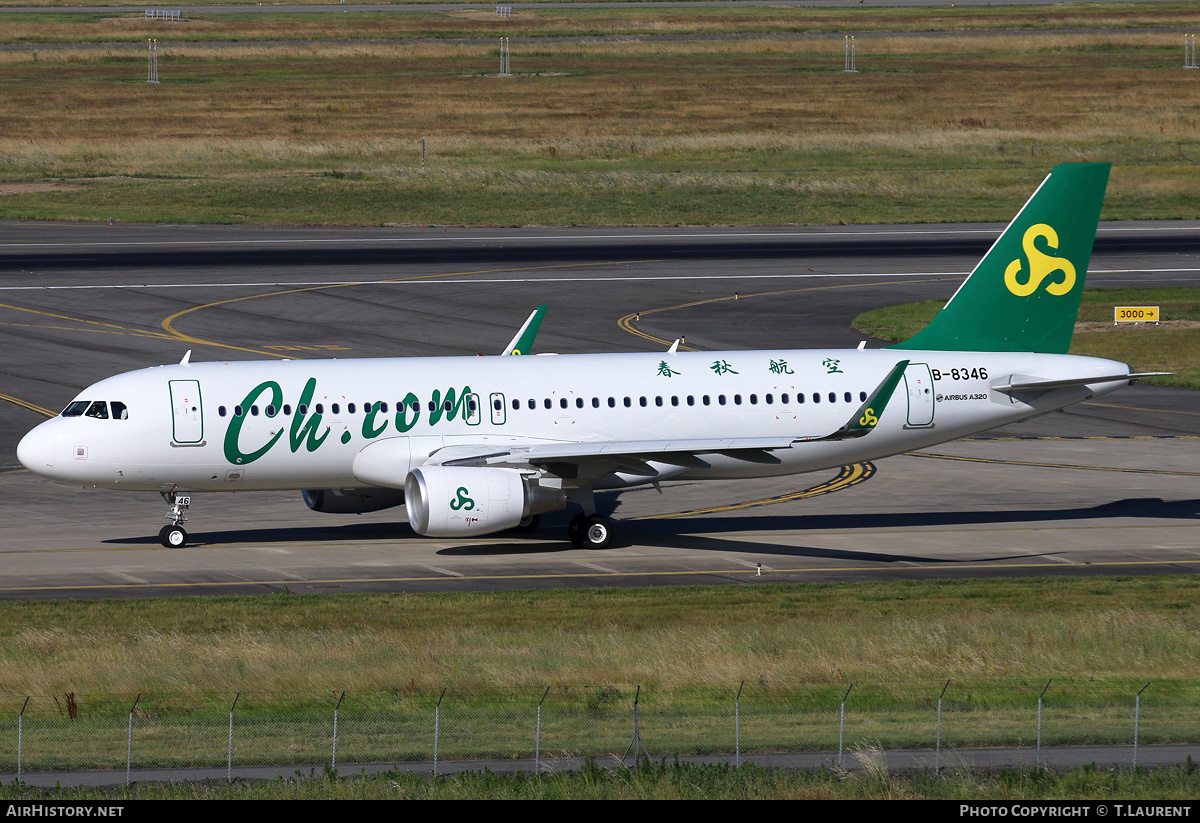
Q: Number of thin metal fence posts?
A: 12